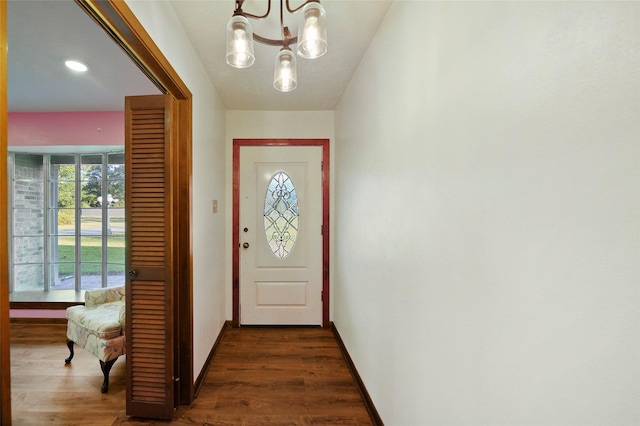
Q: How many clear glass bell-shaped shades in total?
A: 3